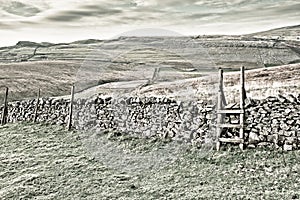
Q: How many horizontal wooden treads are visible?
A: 3